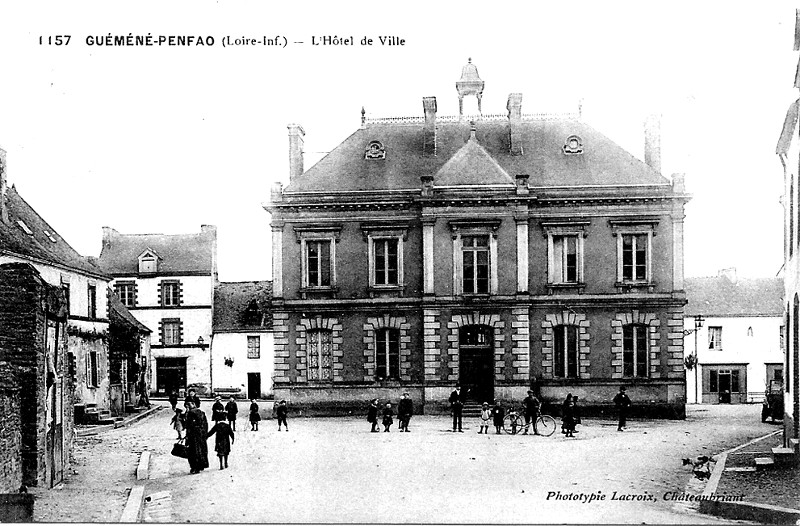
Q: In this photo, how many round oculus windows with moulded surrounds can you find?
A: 2